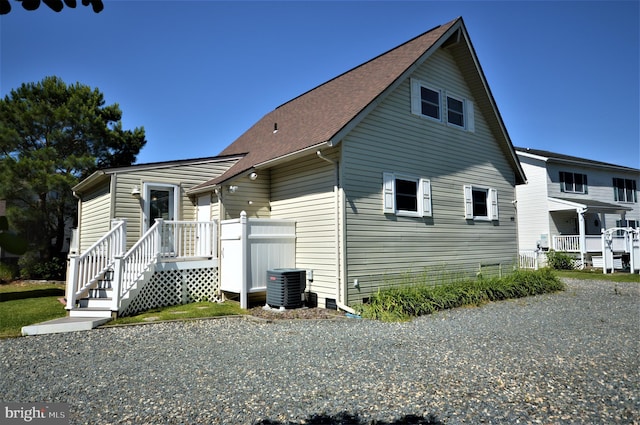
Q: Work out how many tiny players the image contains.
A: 0